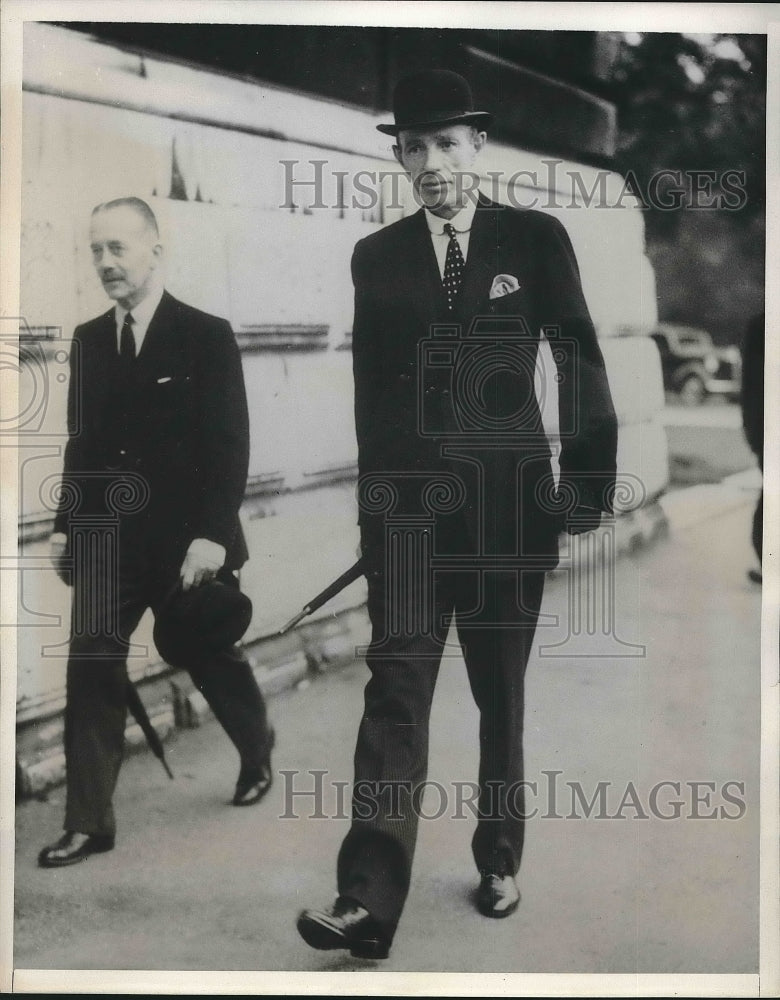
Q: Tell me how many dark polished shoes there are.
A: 4